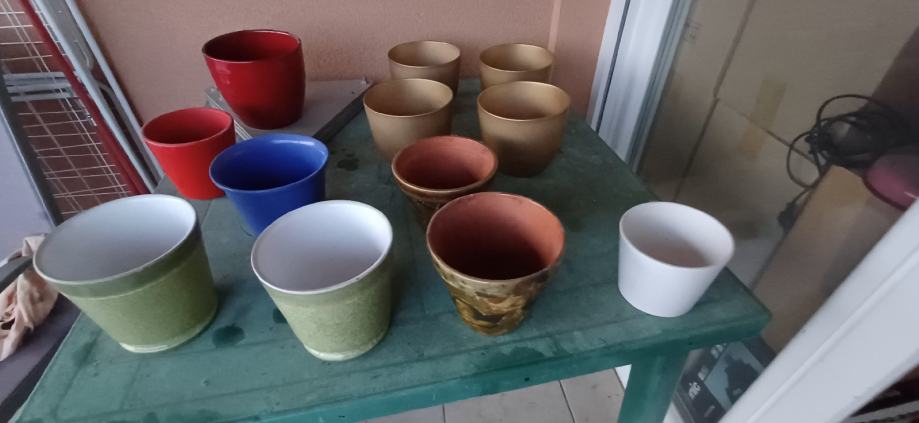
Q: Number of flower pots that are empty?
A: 12